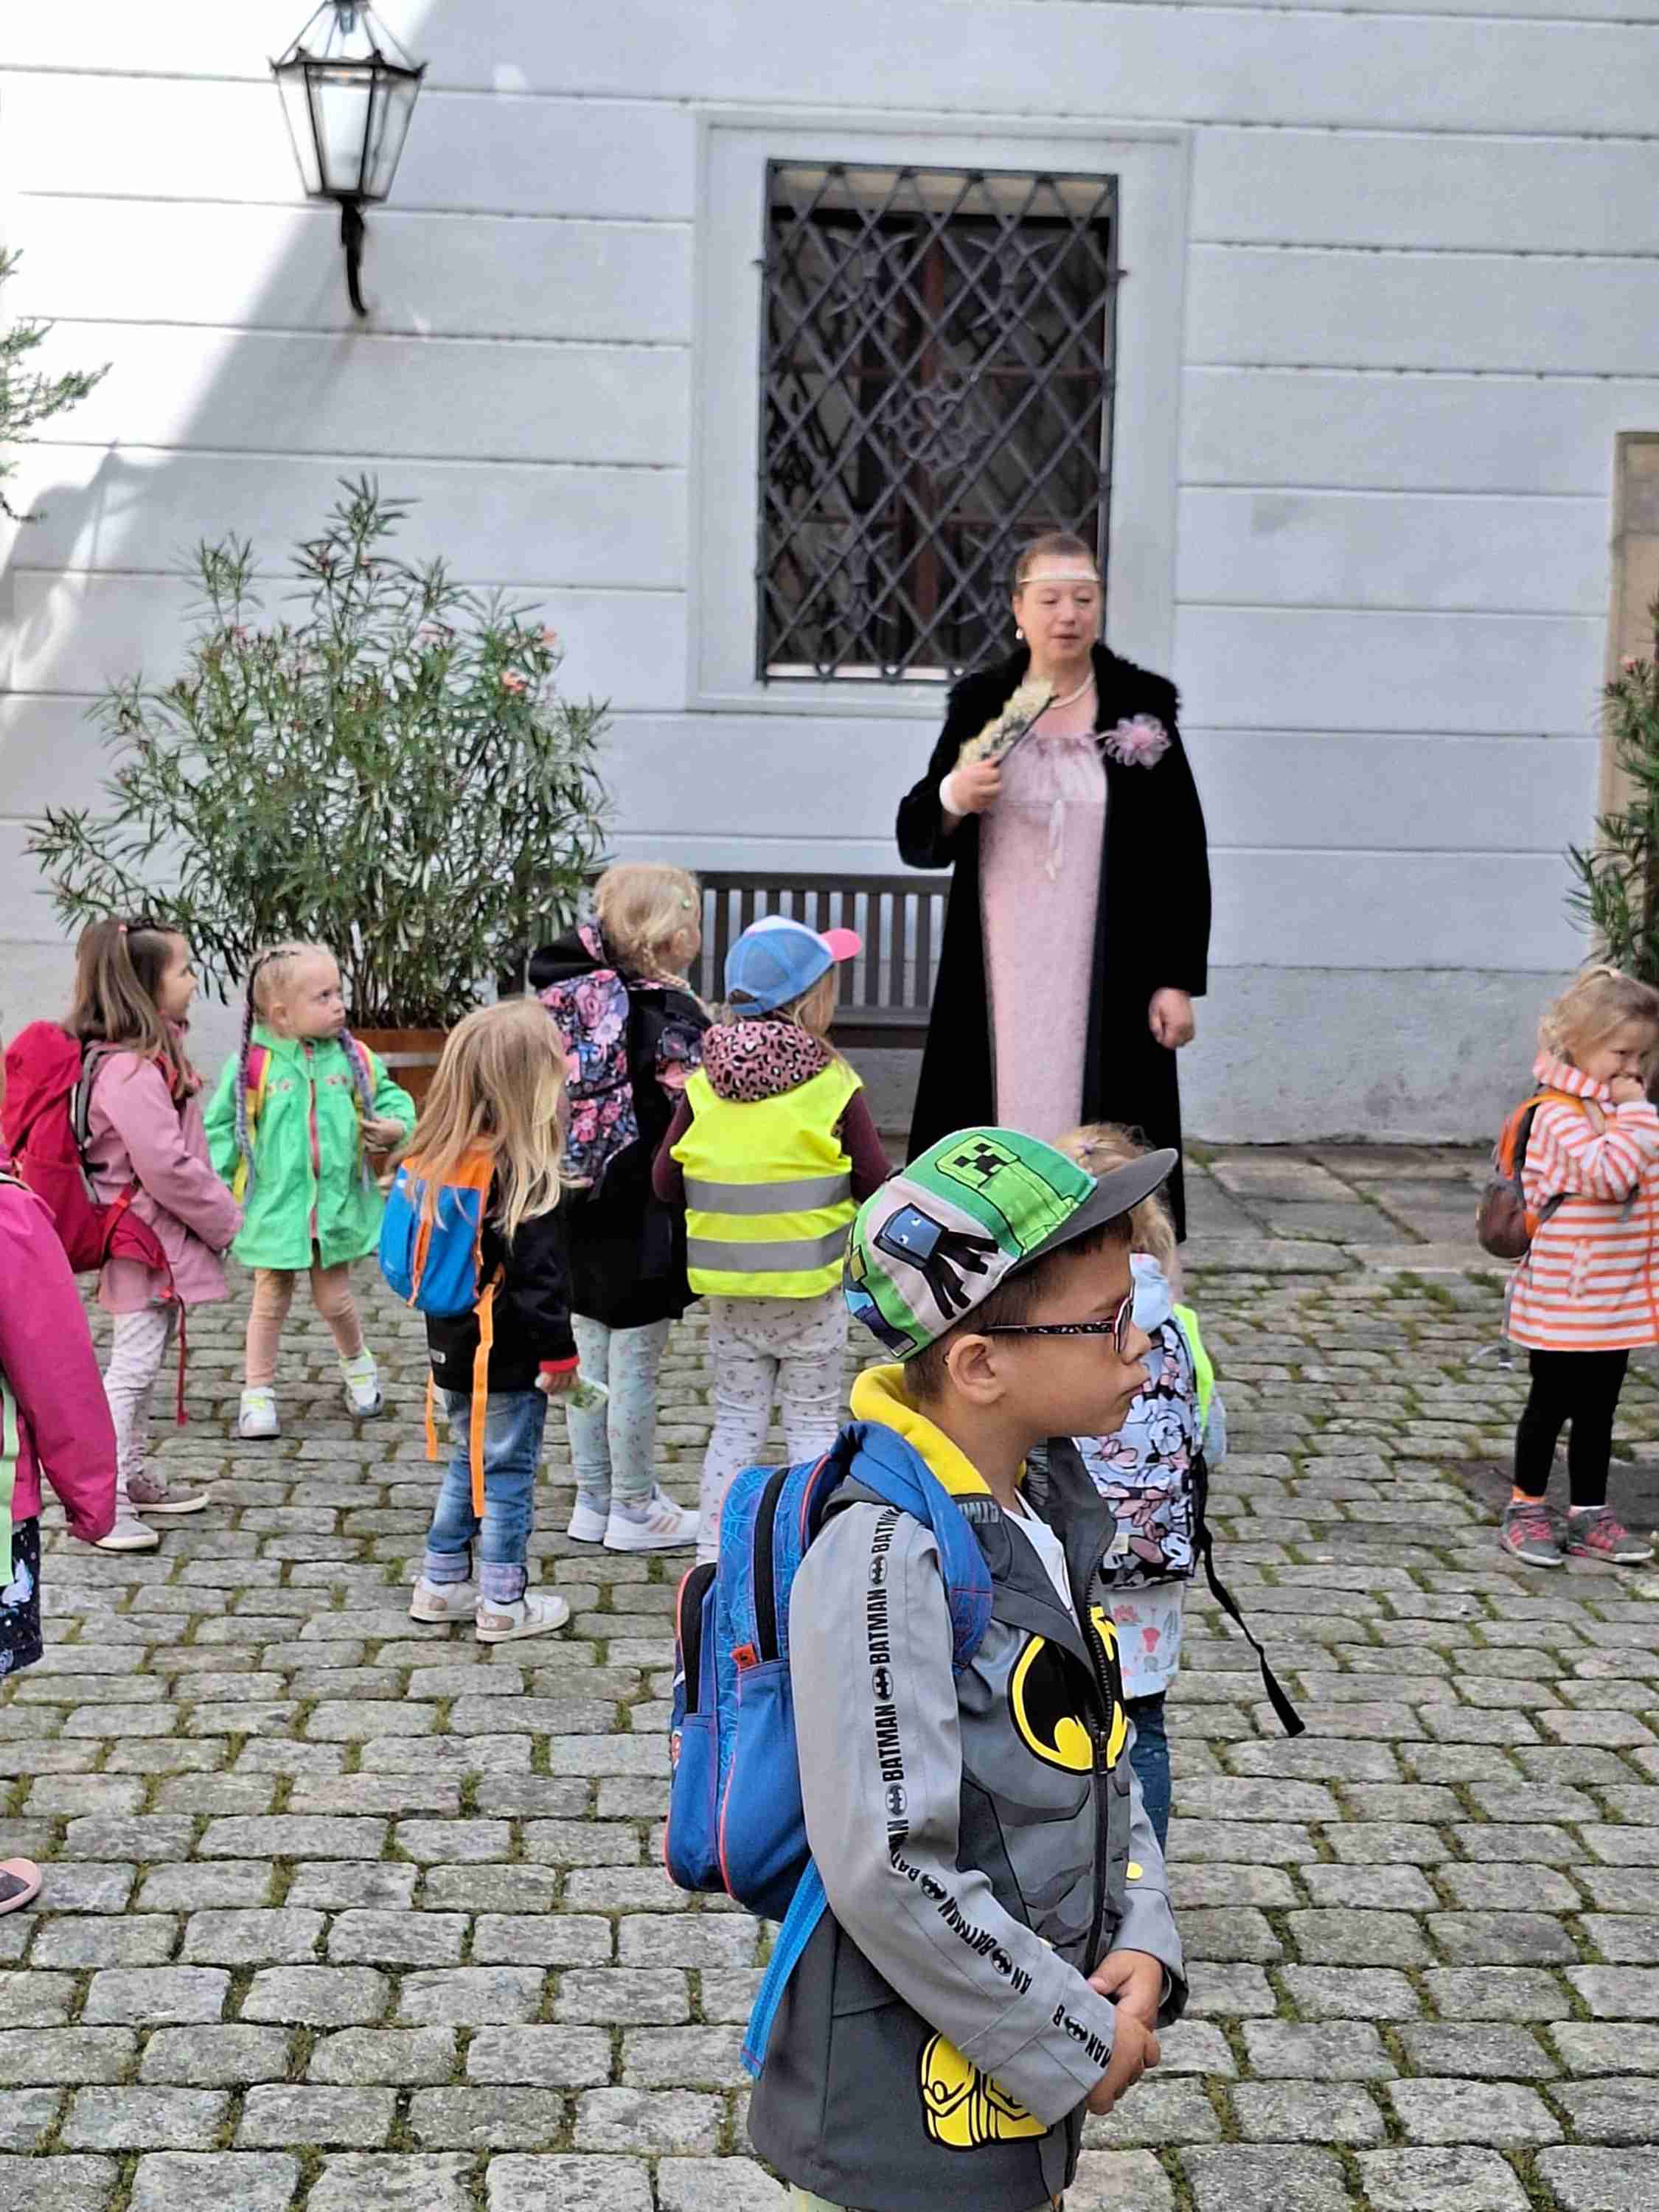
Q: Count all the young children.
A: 9